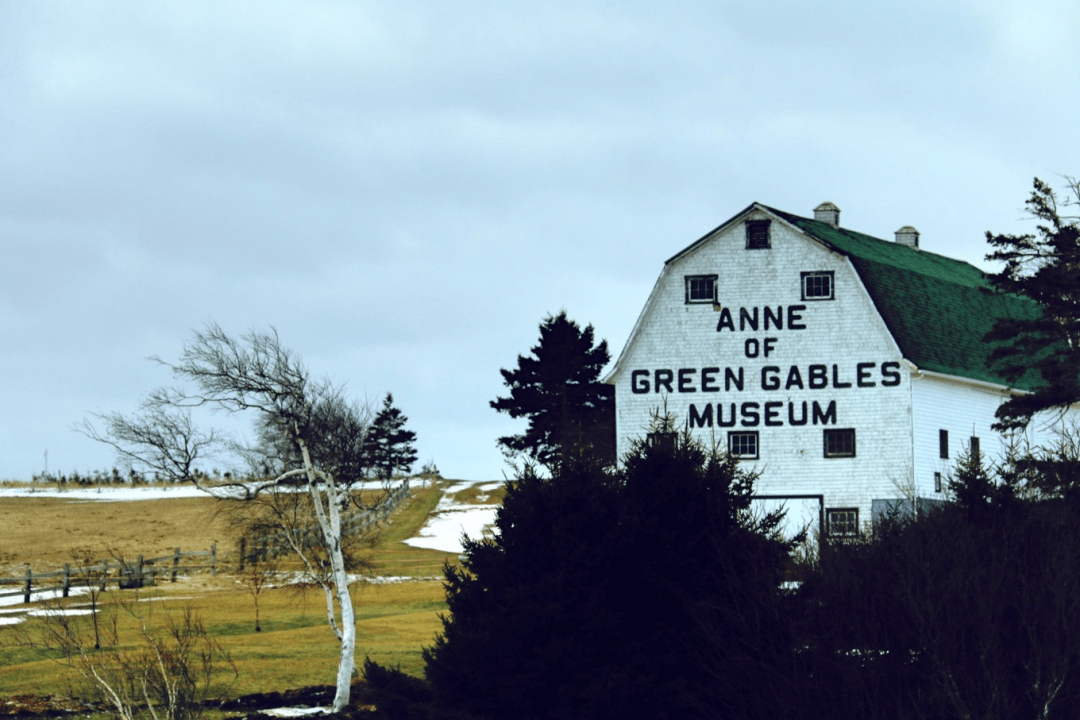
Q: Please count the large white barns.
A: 1